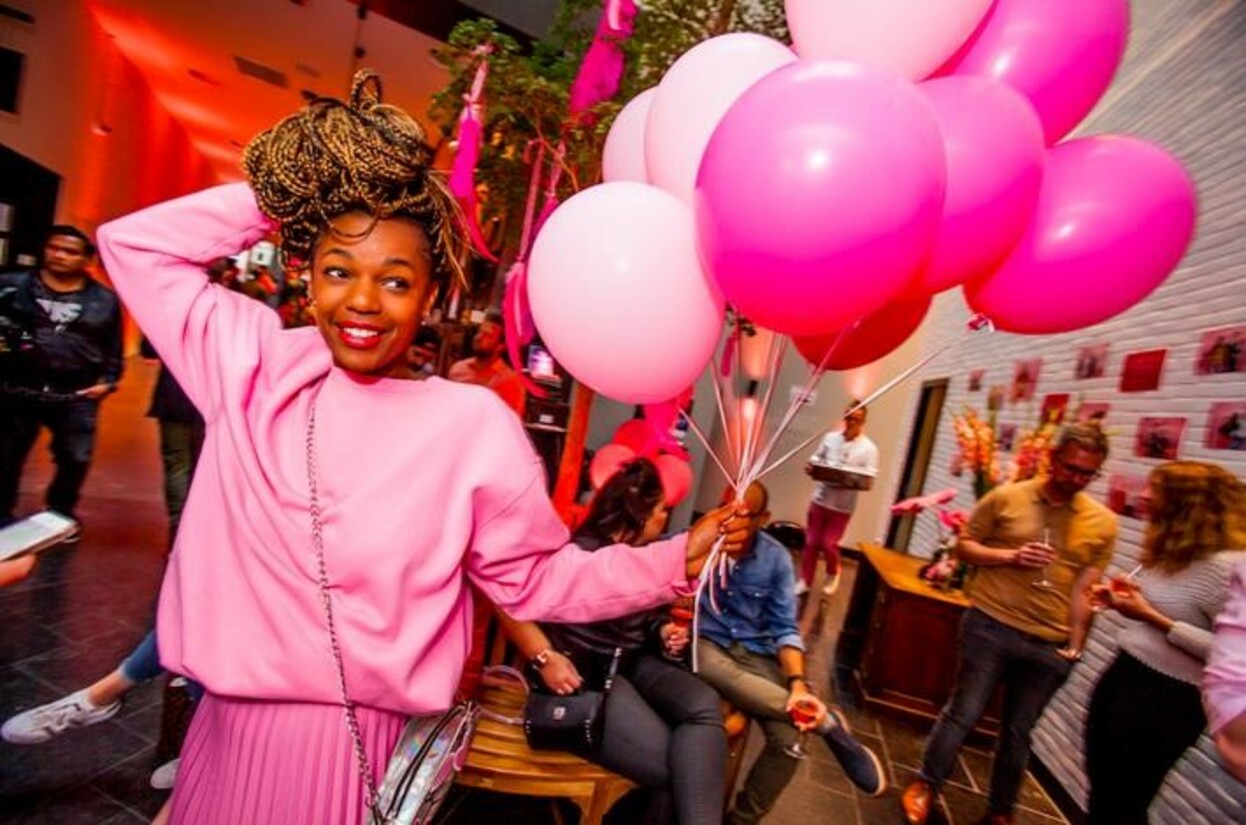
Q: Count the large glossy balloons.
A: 9